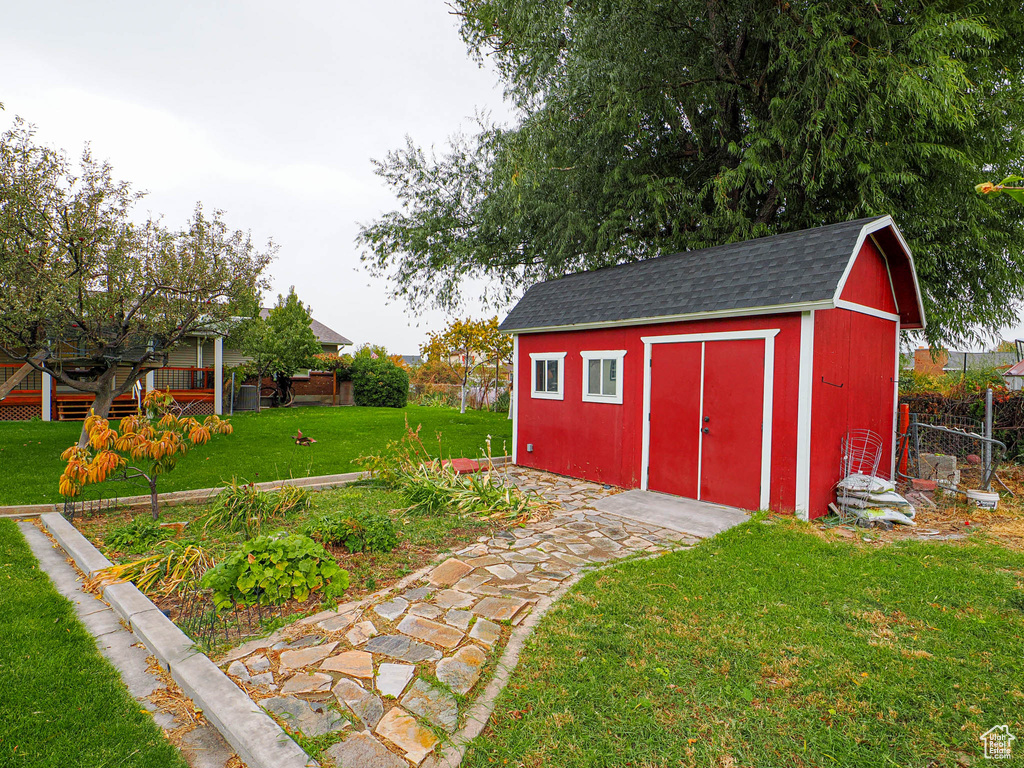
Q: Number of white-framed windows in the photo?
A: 2